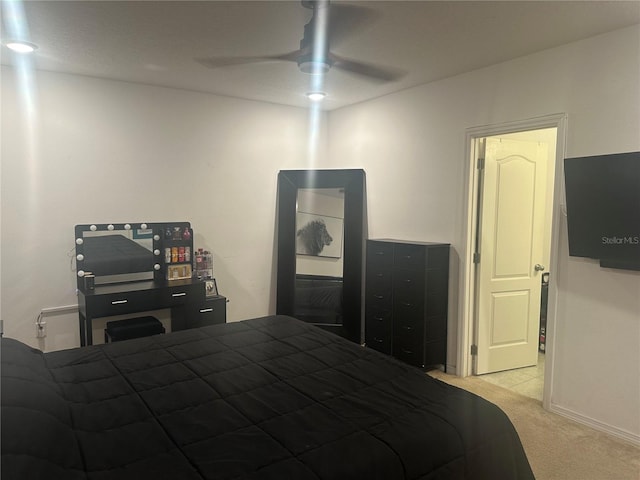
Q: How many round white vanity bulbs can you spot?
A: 10